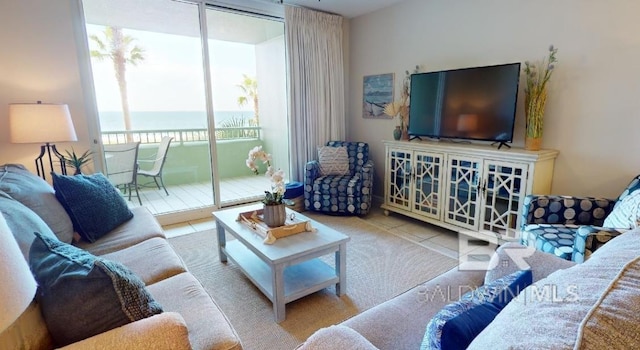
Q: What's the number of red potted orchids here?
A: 0